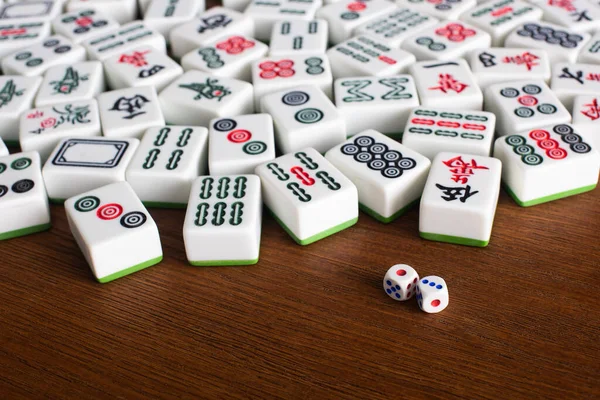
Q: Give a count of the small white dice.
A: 2